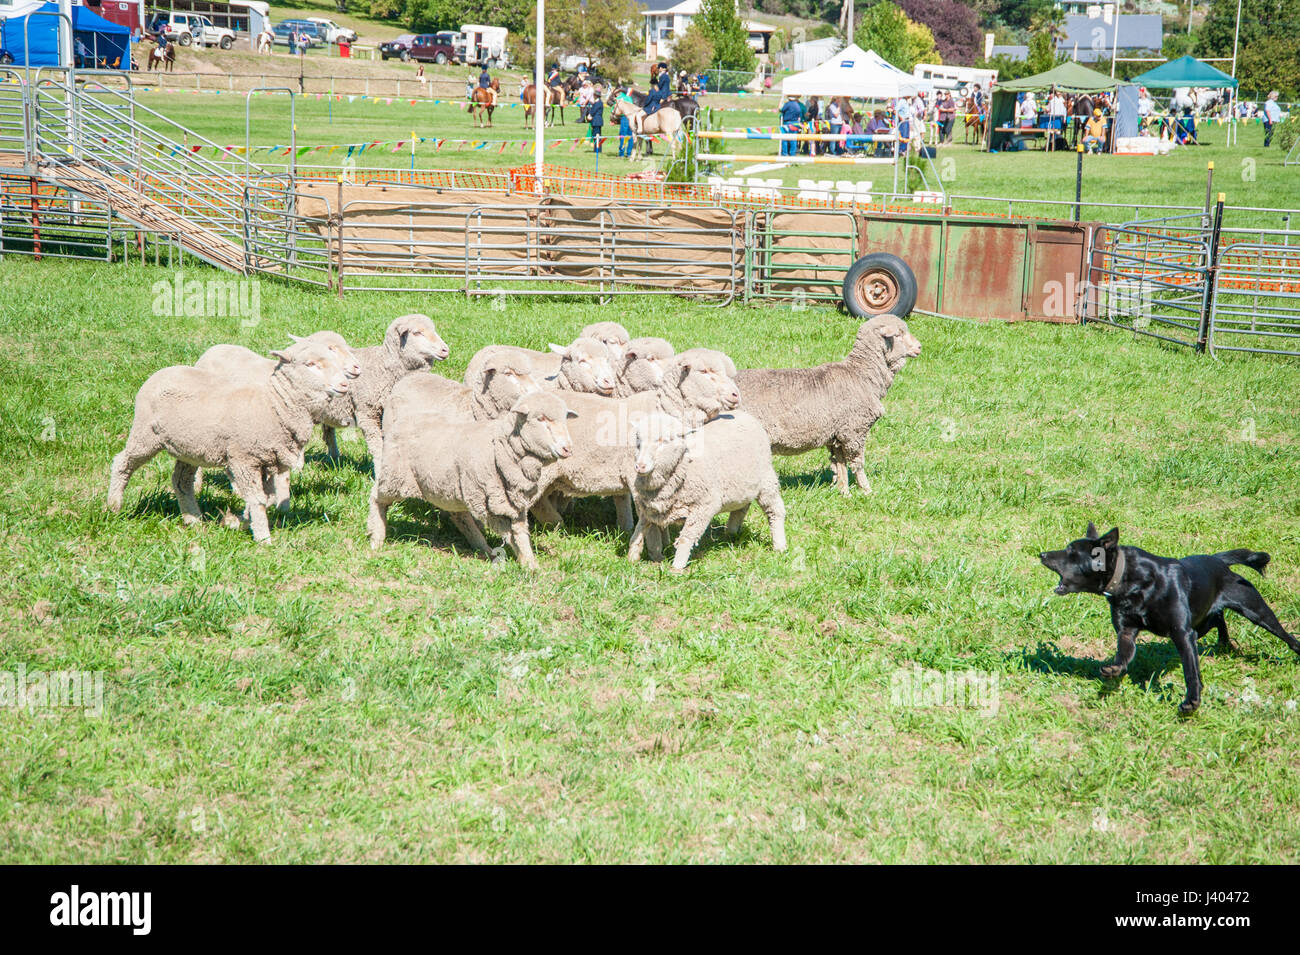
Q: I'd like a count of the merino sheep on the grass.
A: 11